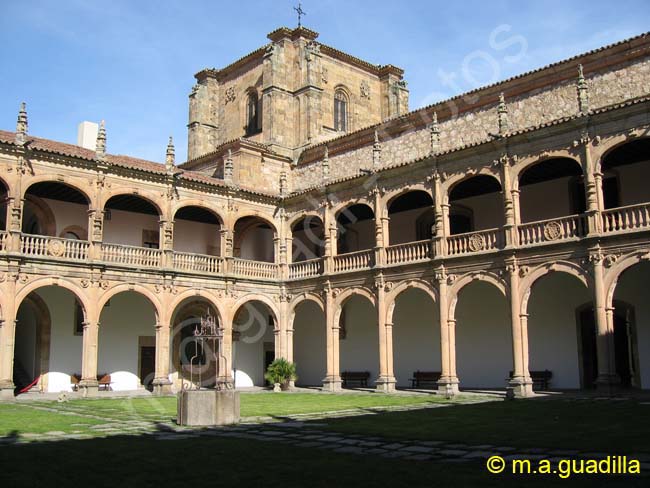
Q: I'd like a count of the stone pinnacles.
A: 10